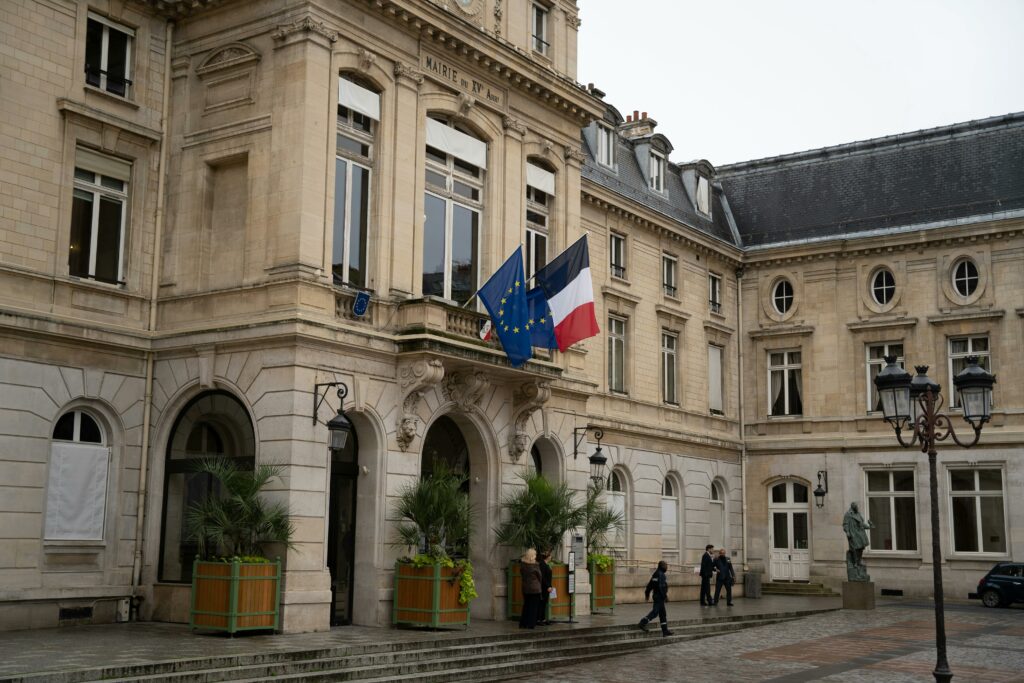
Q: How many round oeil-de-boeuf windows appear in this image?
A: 3